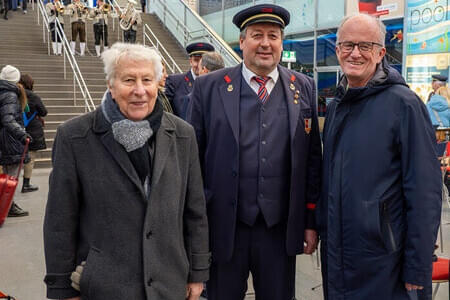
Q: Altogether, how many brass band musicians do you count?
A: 4